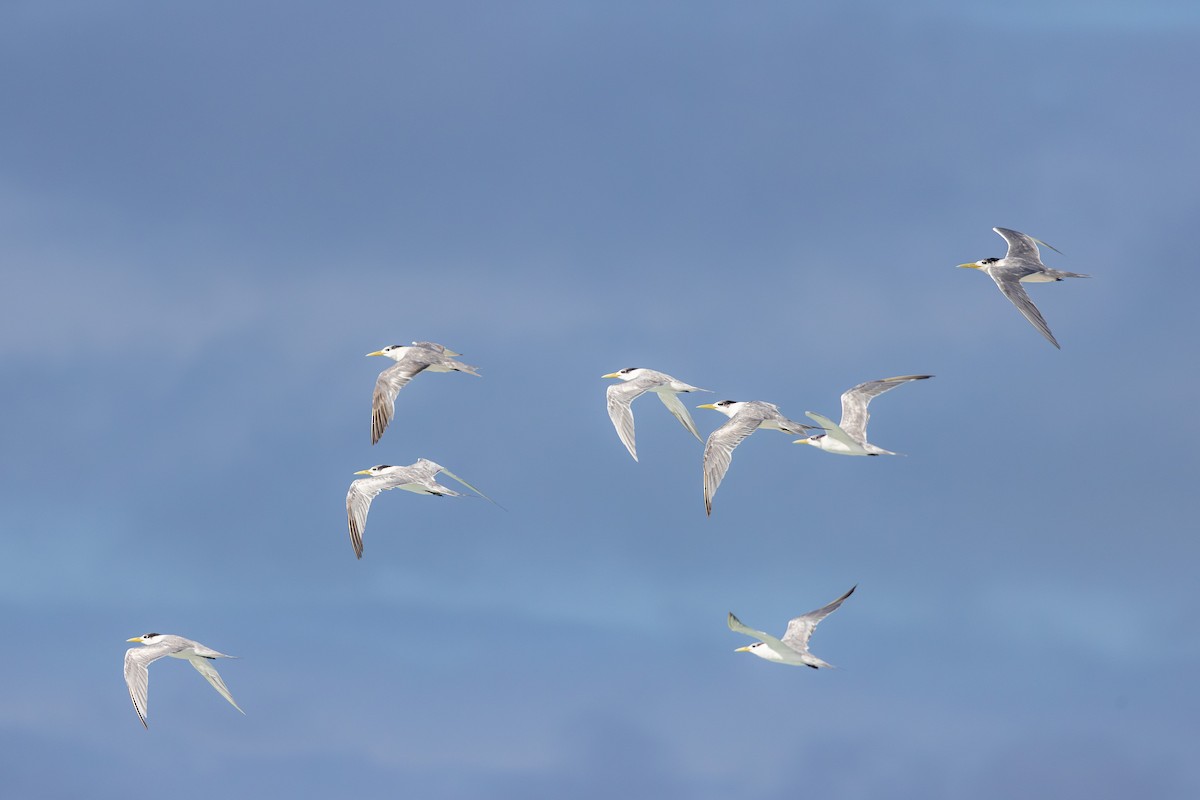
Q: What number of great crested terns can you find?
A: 8